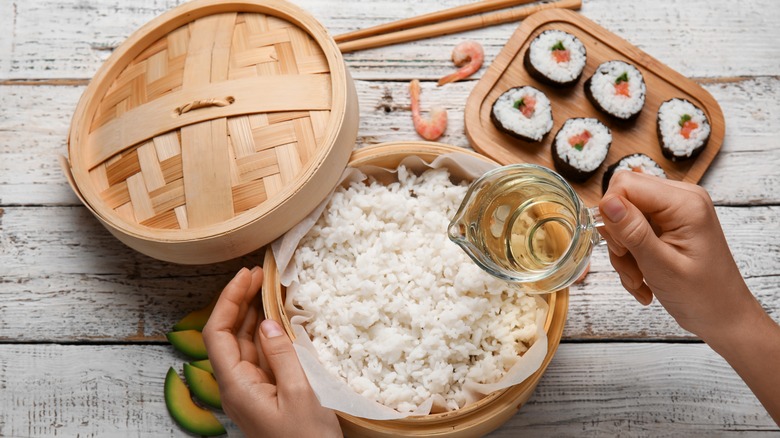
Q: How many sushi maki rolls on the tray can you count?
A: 6